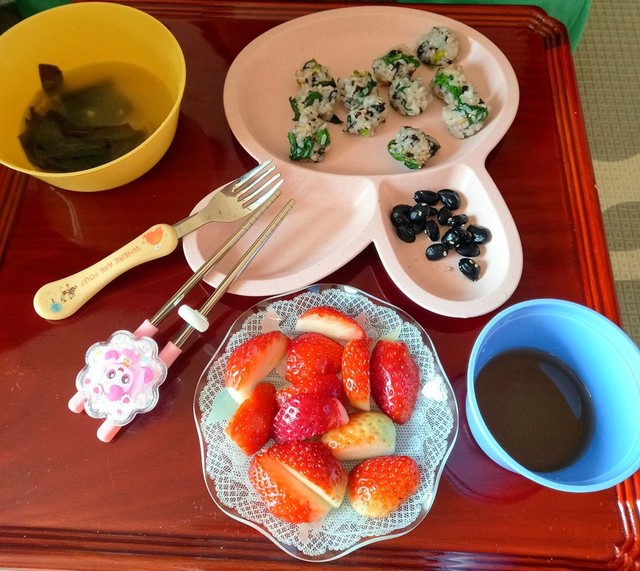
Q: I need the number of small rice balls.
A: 11